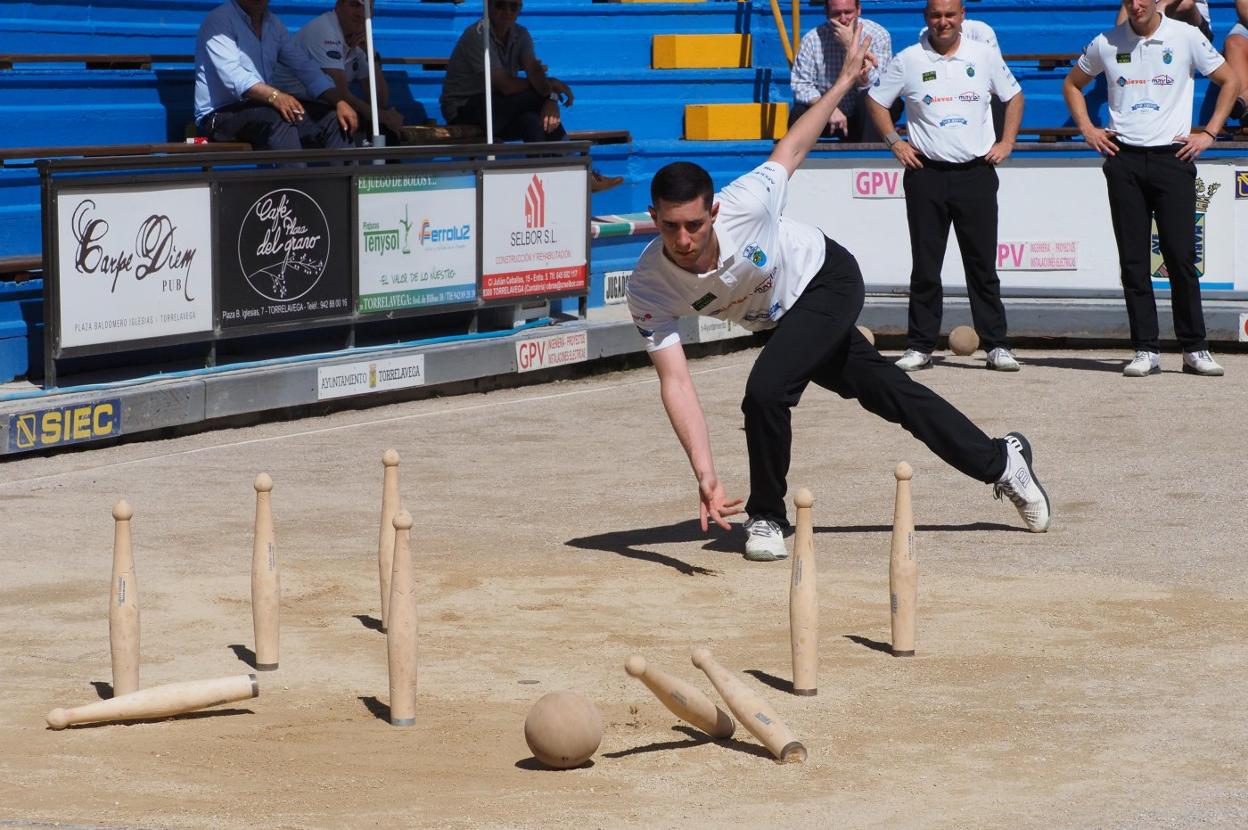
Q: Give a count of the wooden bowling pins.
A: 9